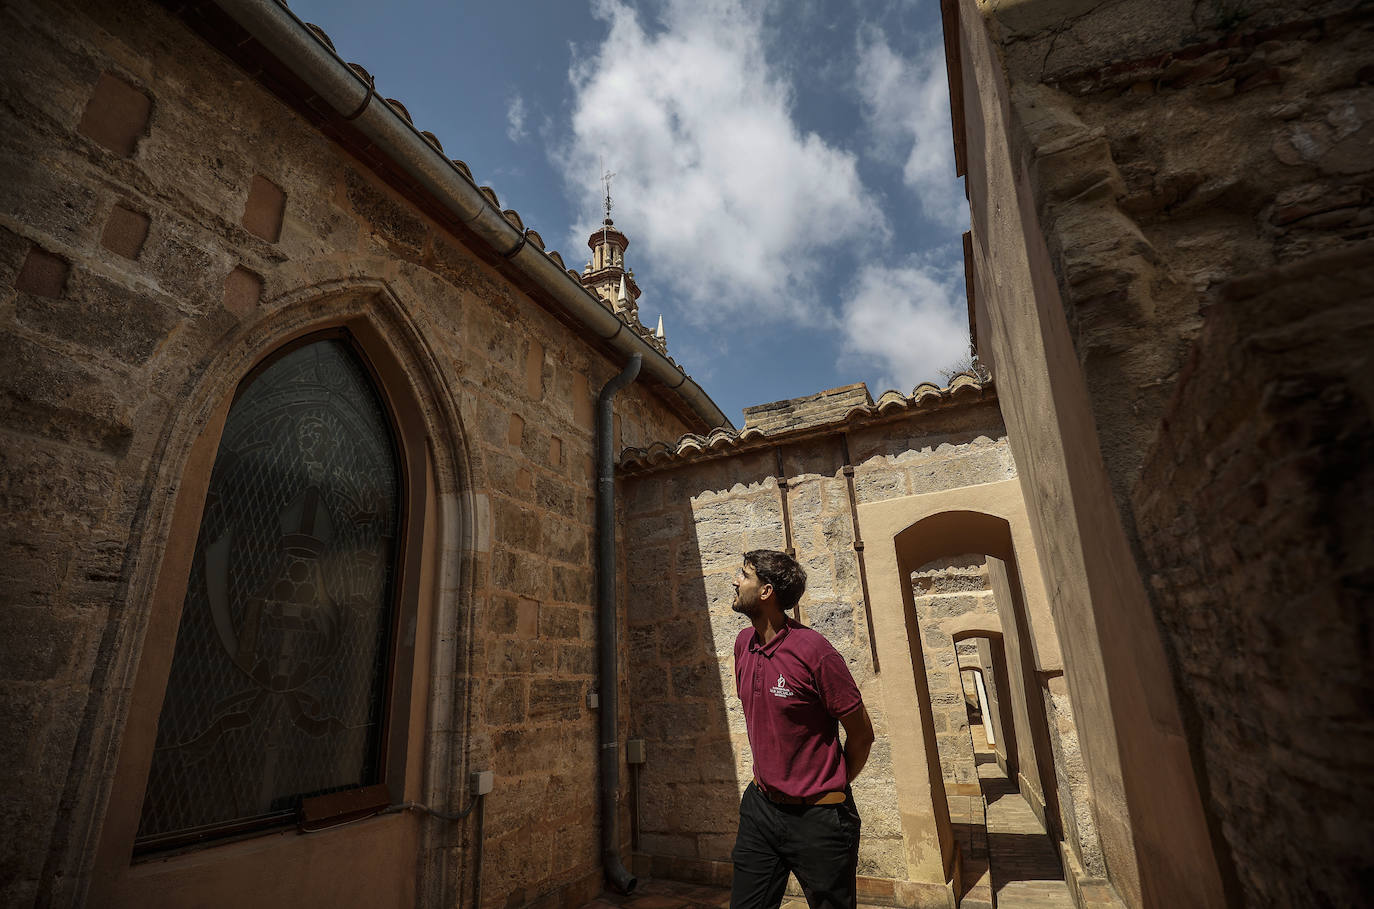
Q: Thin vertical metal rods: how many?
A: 2